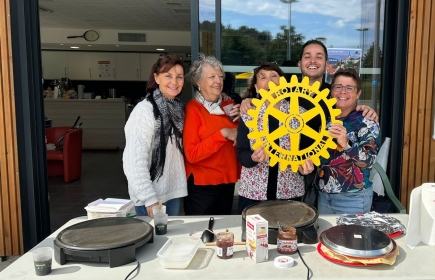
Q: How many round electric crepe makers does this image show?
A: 2